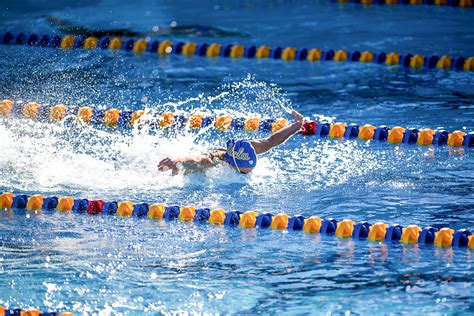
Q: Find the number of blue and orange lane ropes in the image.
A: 5